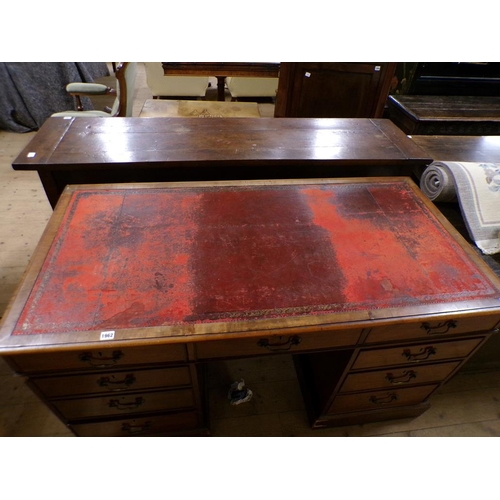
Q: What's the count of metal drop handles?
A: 9